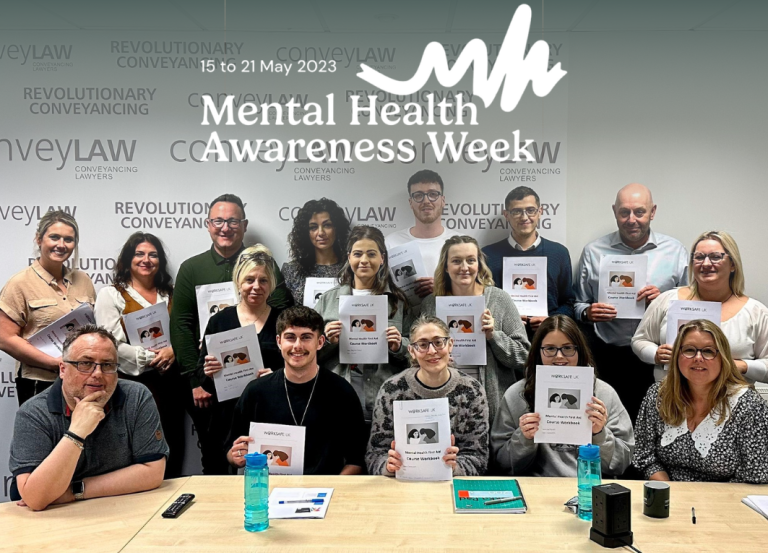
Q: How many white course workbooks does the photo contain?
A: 14